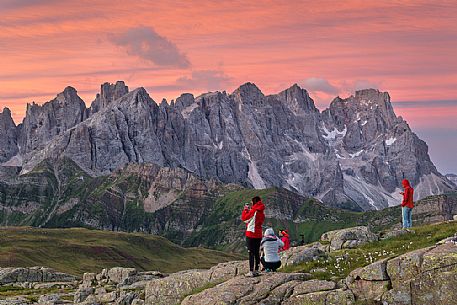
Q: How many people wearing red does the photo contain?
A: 3